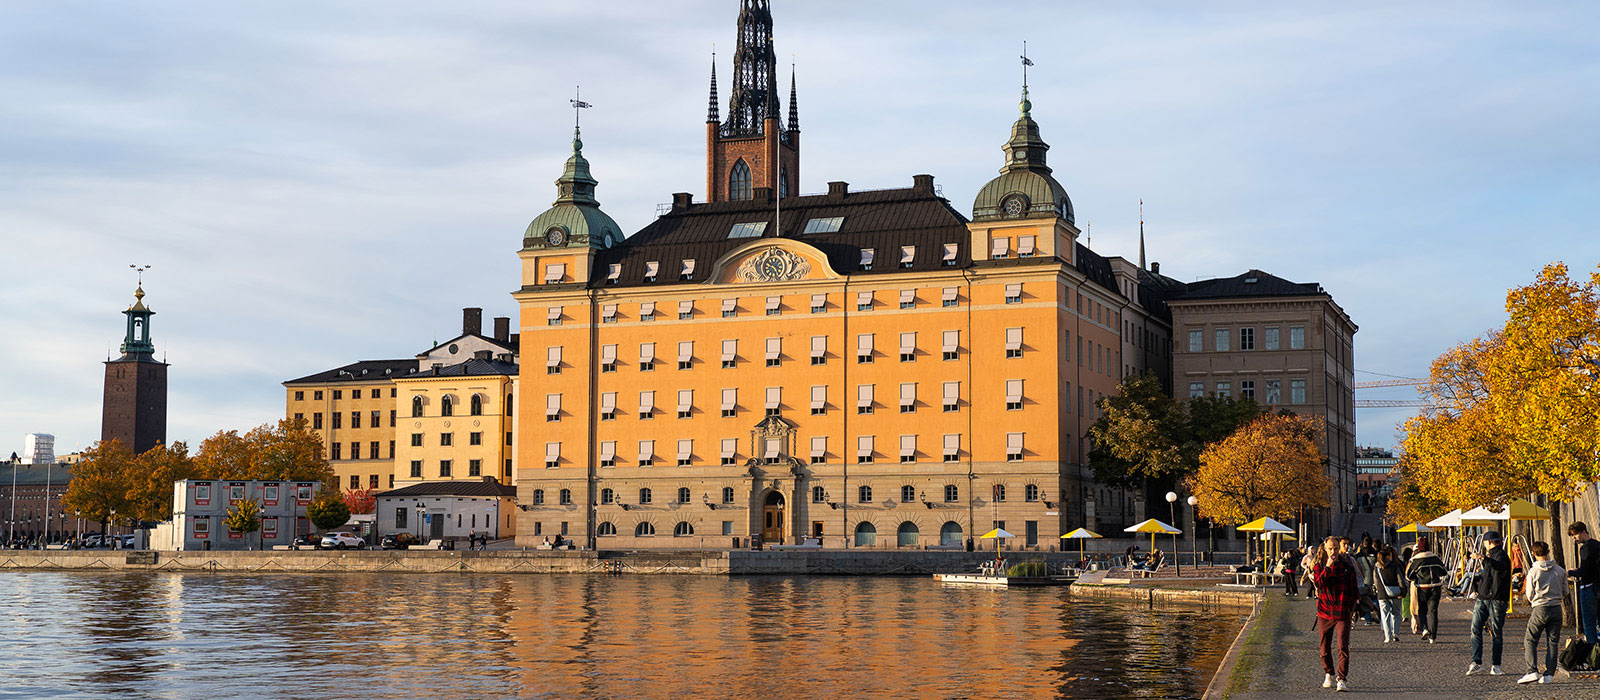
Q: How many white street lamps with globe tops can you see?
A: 2